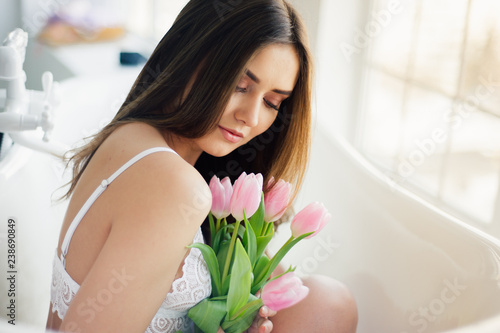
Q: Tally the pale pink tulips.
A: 5